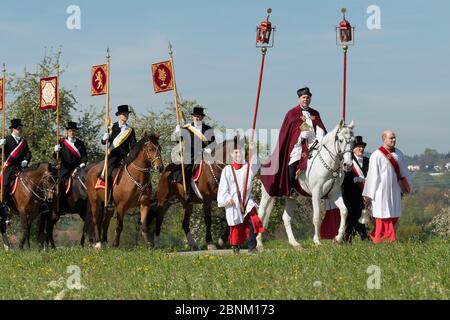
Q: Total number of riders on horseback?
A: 5